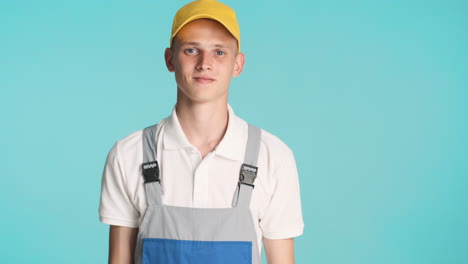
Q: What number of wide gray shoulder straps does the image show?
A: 2